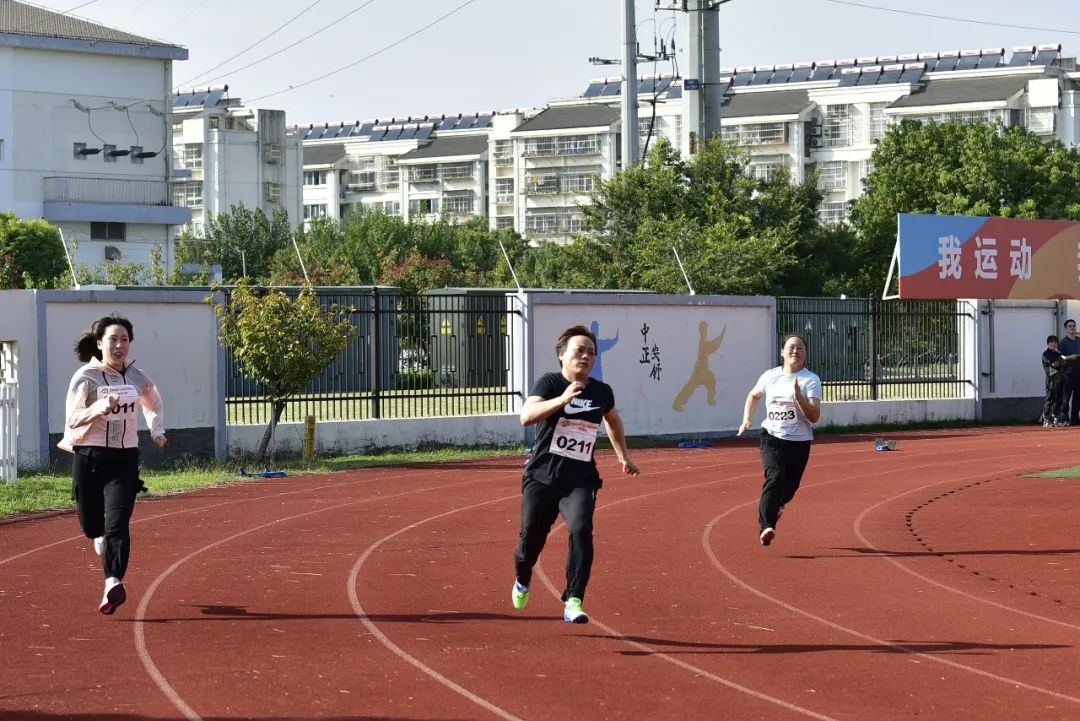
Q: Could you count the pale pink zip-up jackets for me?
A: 1